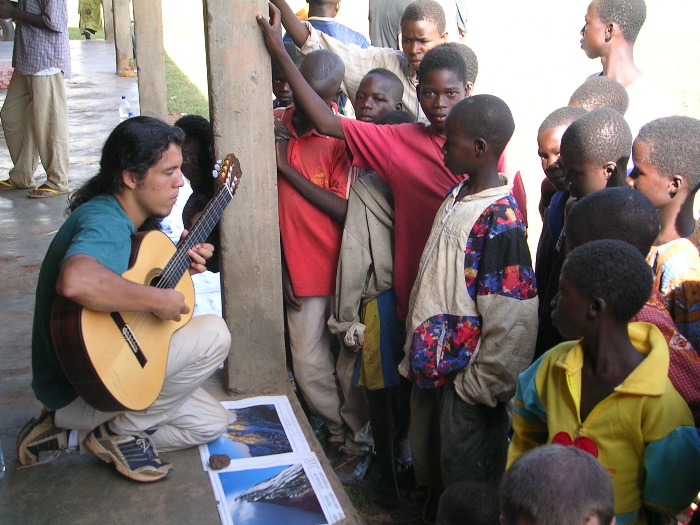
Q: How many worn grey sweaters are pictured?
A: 1